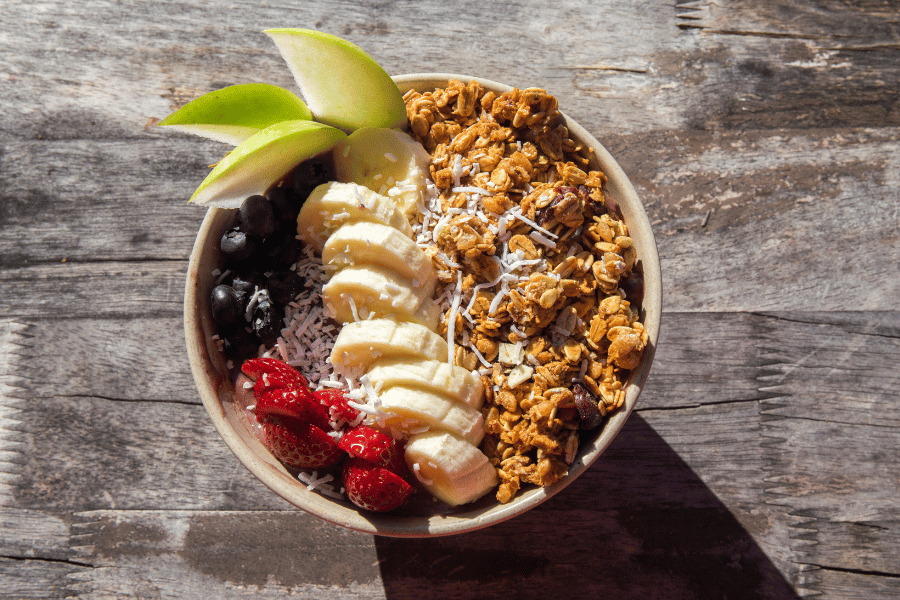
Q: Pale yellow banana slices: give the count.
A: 8